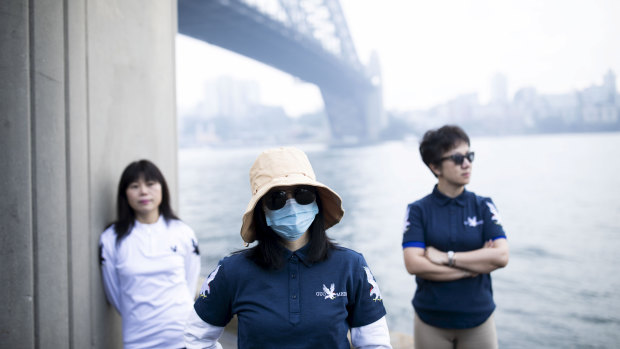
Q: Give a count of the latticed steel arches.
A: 1